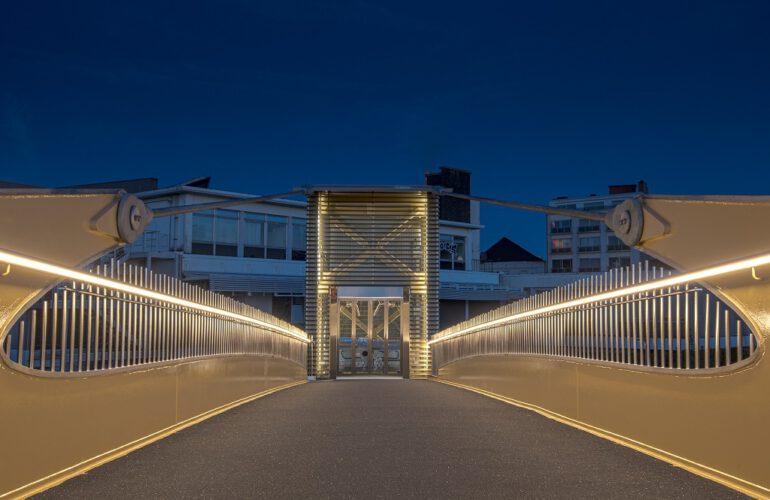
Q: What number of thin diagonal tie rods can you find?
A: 2